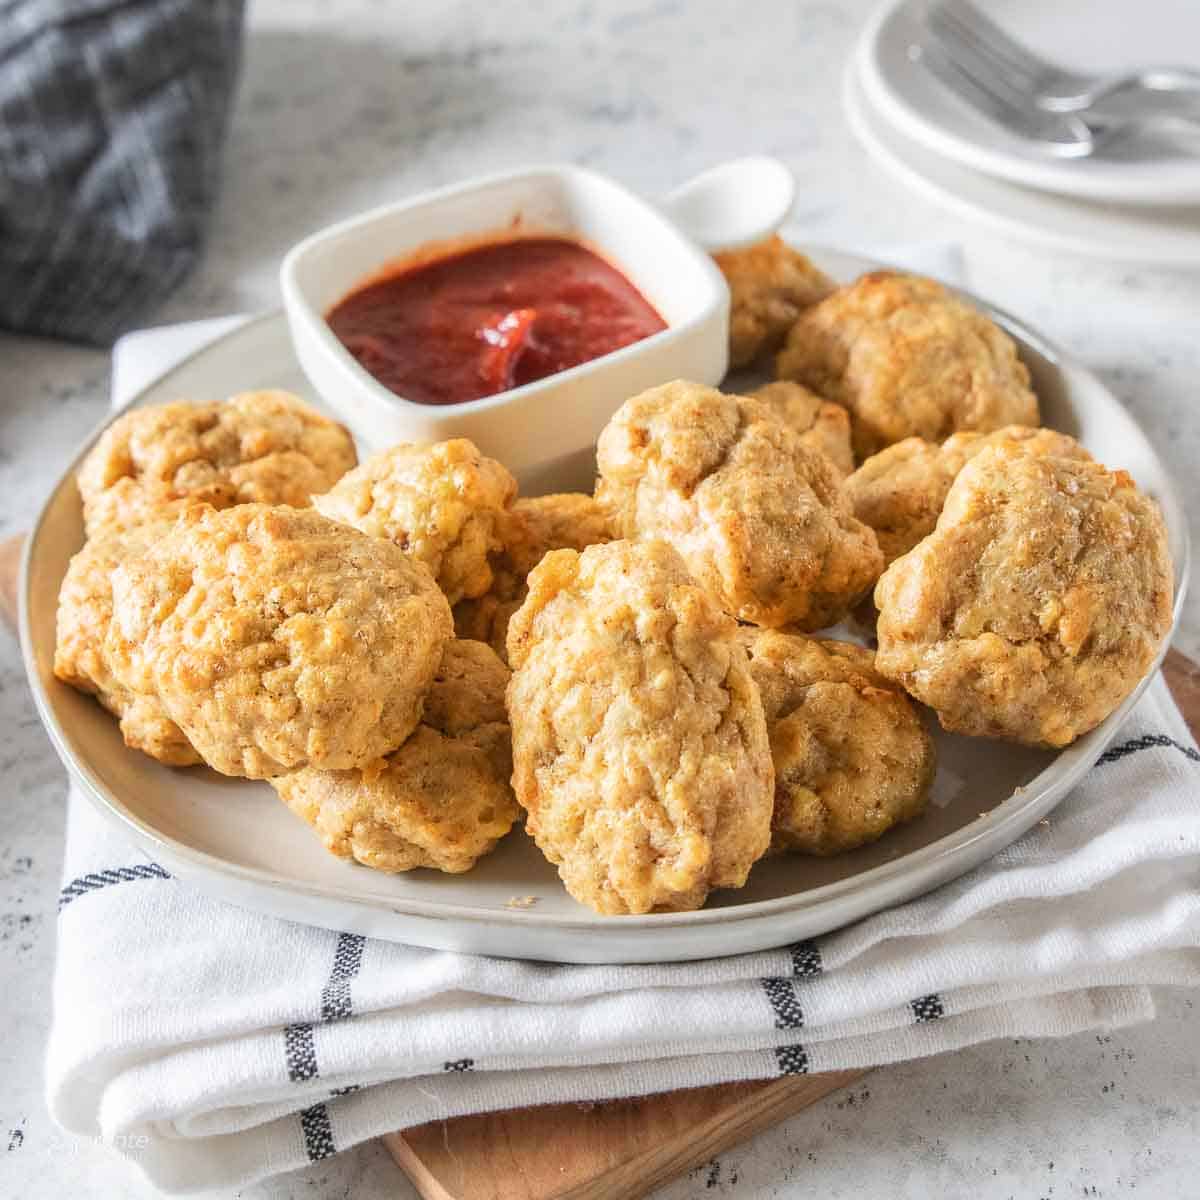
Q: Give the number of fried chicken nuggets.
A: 14